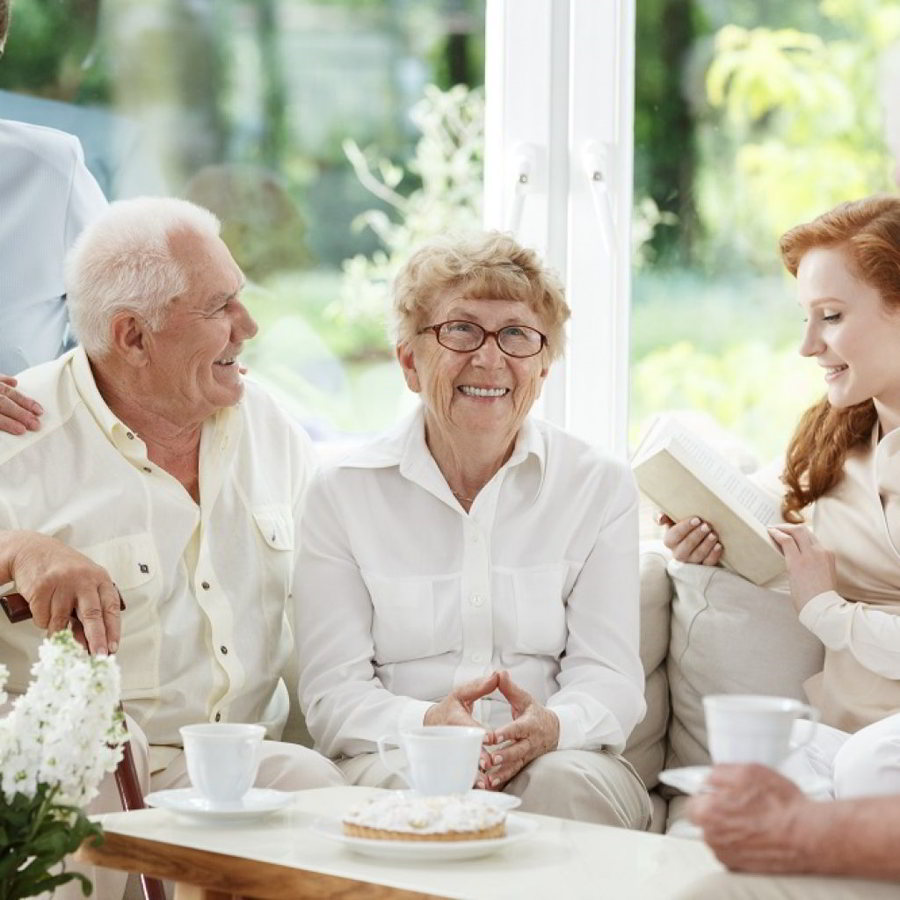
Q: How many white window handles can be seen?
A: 2